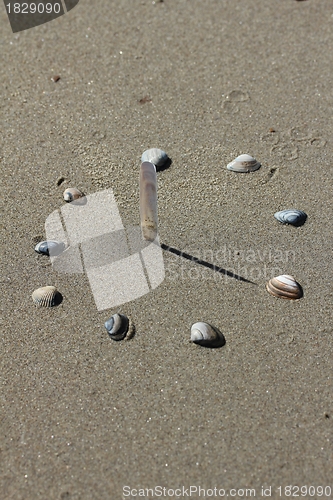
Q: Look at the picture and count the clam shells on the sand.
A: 9